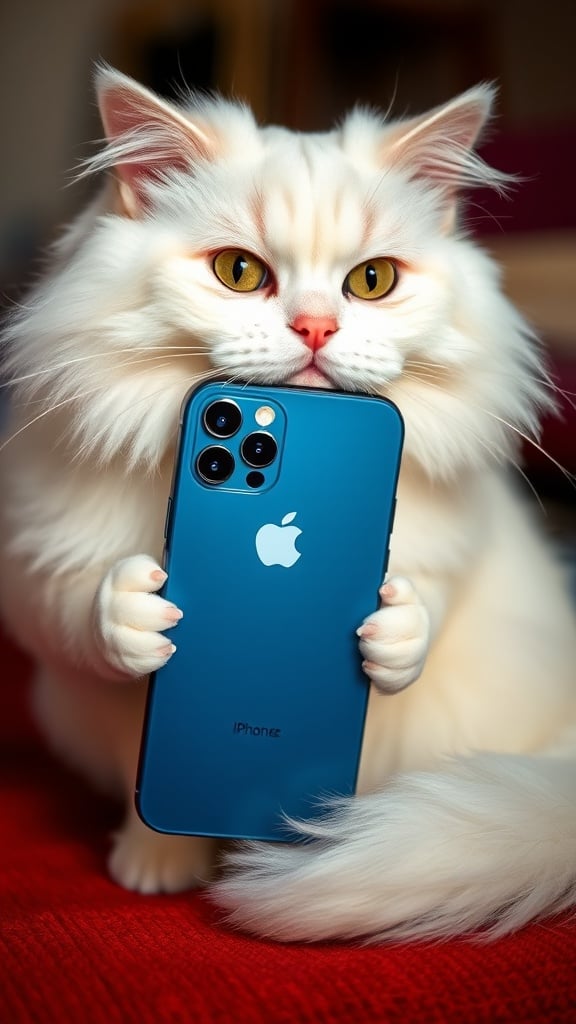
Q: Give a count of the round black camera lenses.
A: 3